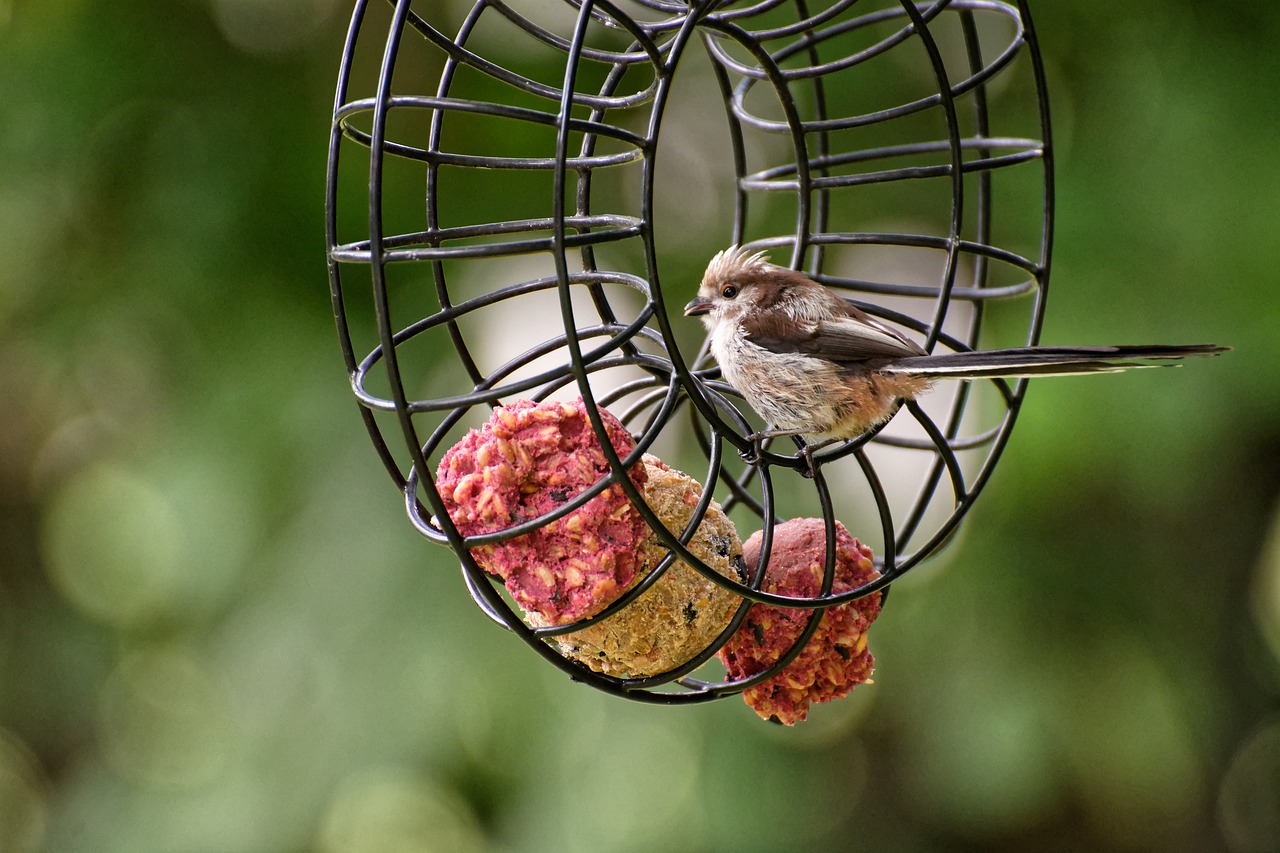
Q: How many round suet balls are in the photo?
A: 3